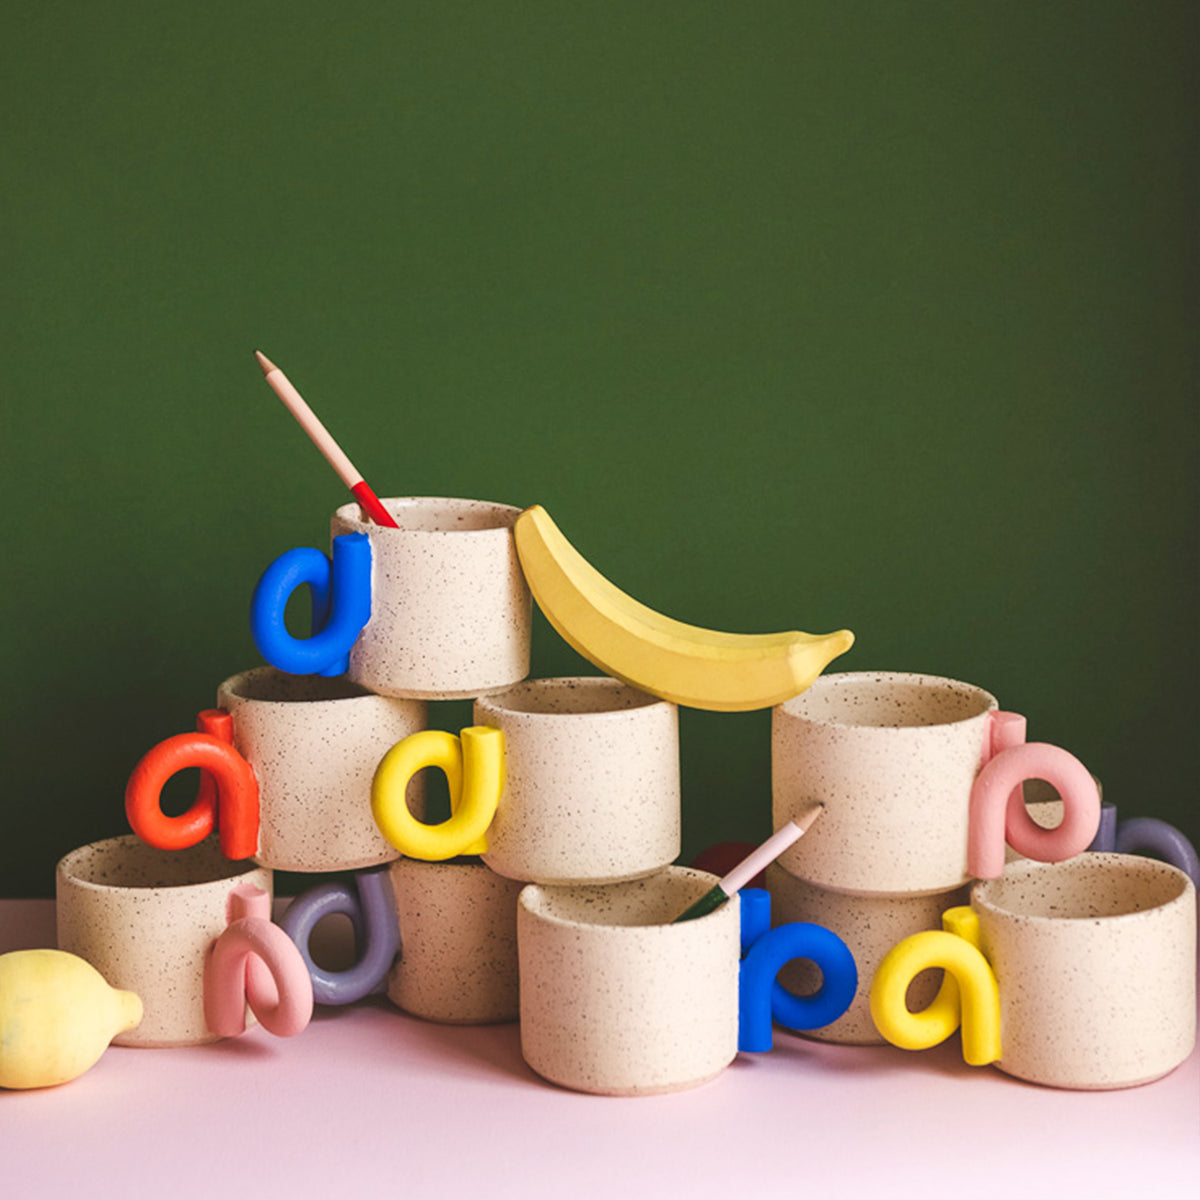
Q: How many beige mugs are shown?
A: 10